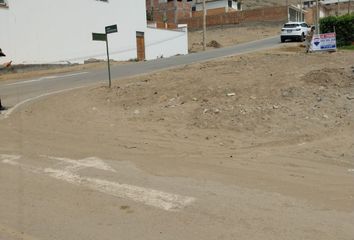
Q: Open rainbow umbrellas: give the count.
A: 0